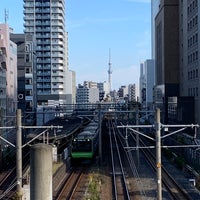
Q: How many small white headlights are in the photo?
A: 2